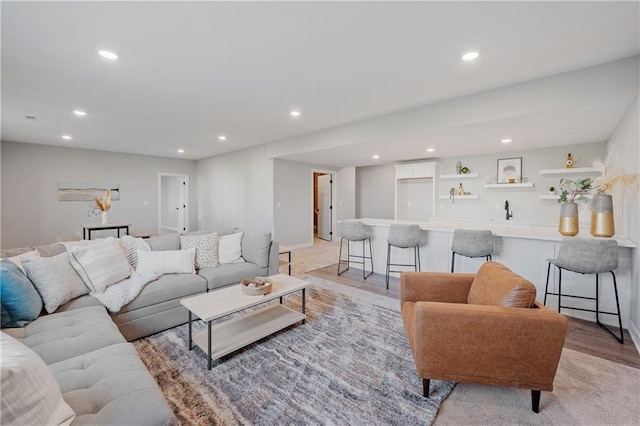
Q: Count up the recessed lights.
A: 10